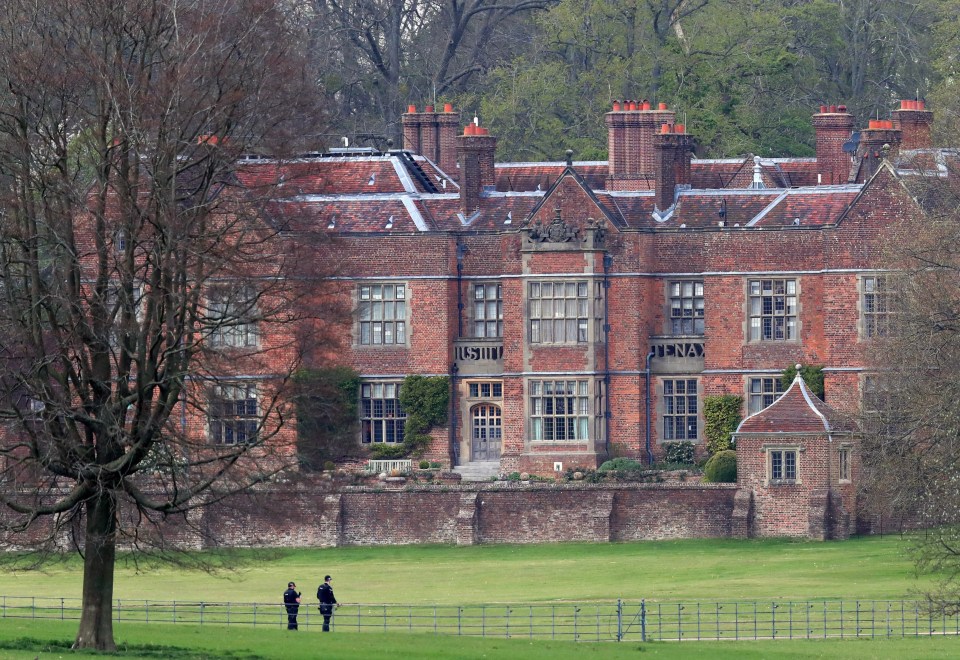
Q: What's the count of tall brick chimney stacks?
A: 7